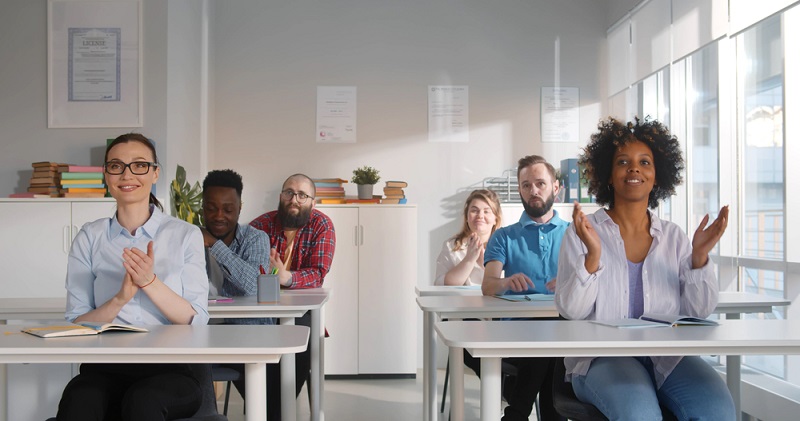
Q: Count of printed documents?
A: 4